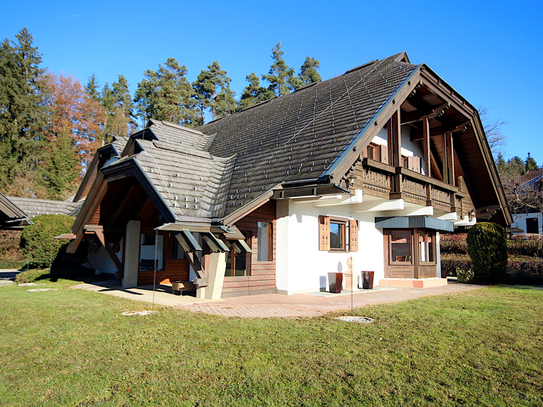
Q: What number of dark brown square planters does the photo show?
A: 2